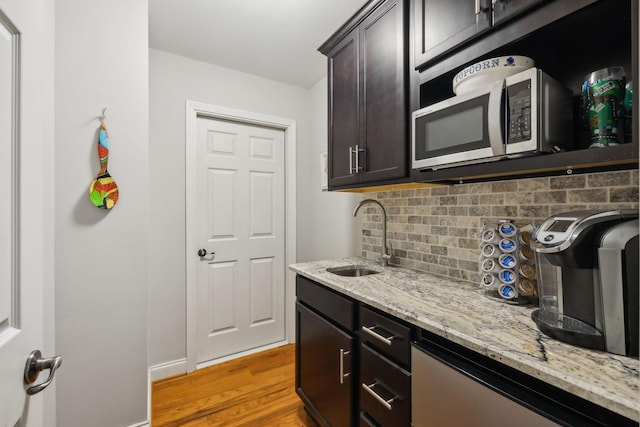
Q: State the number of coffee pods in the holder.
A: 13